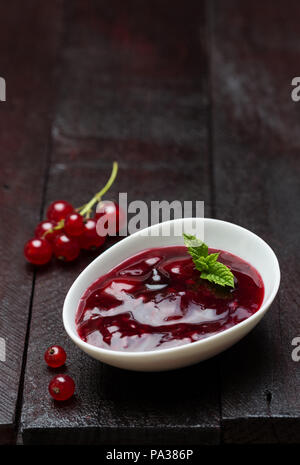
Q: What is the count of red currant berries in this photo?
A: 9